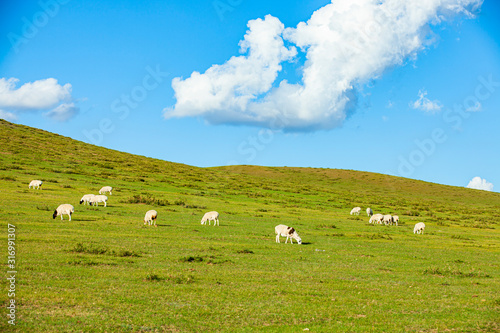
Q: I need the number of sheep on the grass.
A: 14